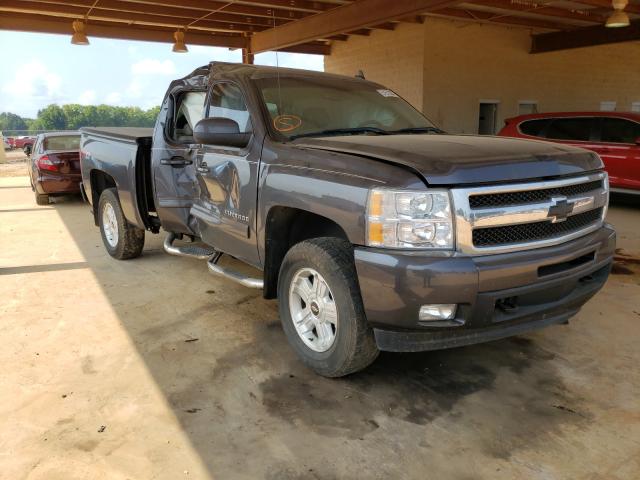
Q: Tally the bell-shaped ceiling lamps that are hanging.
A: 3